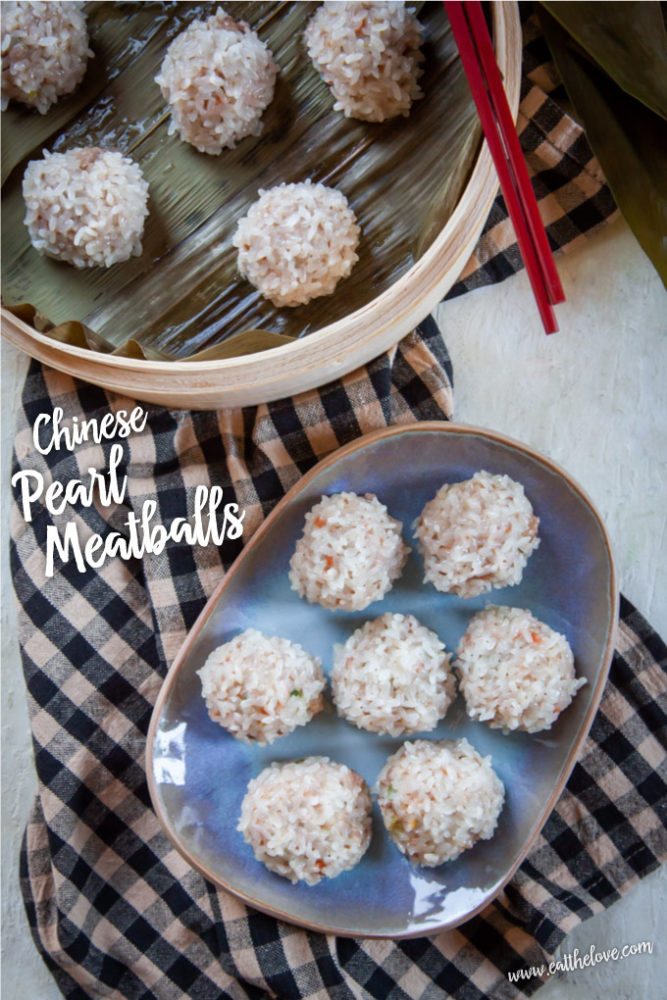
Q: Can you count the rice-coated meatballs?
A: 12